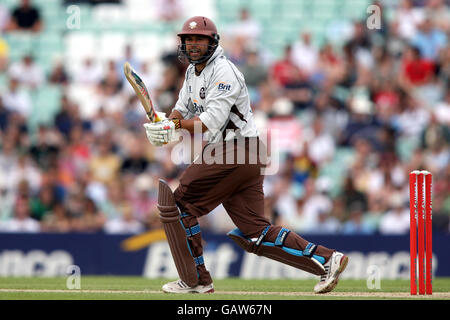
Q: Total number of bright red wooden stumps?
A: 3